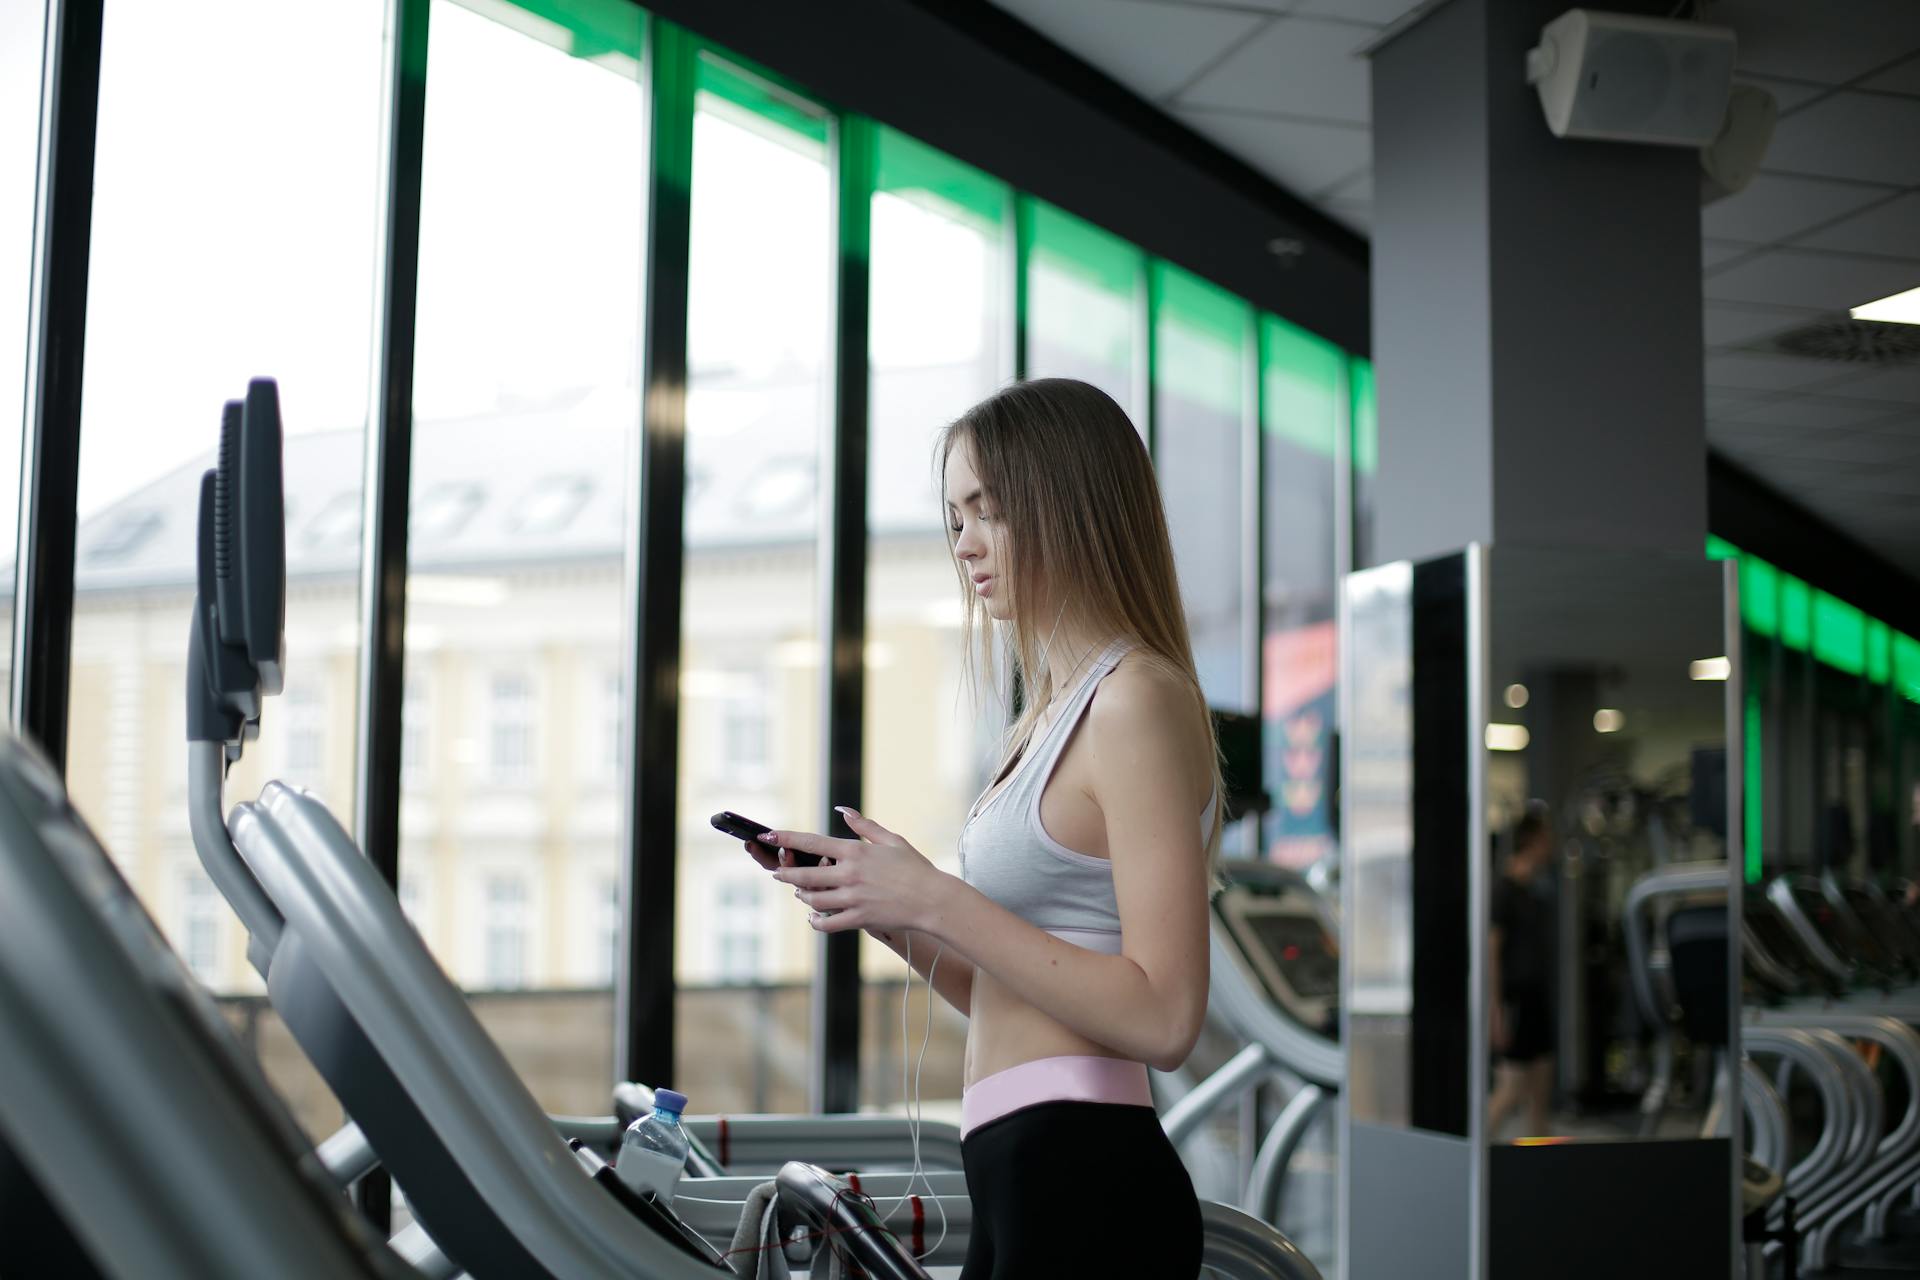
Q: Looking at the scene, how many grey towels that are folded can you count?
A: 1